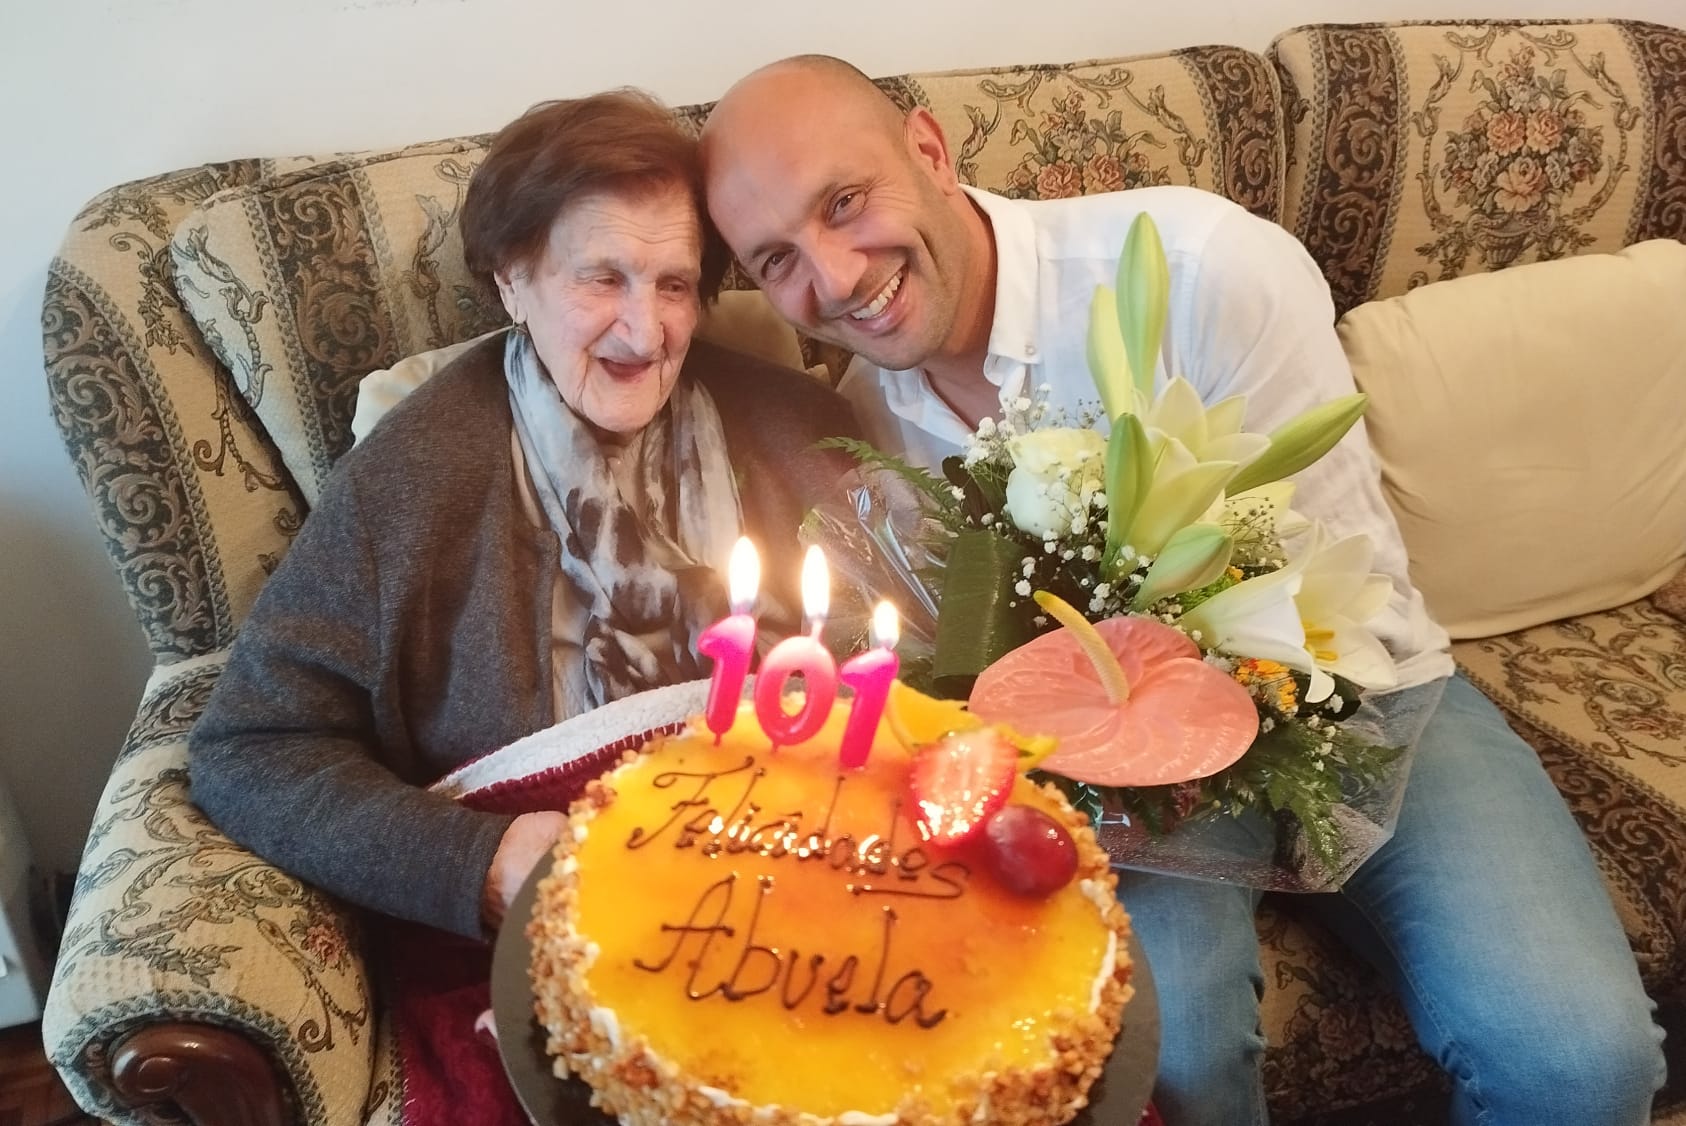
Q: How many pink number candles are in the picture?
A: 3